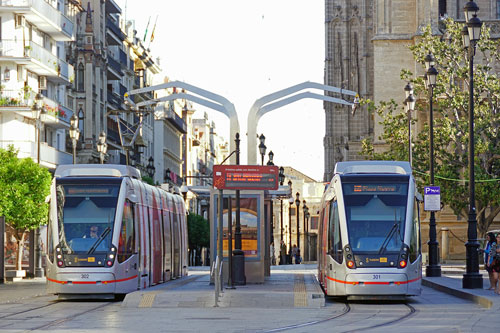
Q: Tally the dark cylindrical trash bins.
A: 1